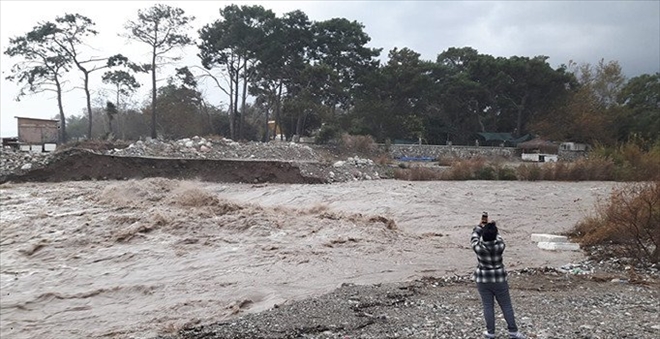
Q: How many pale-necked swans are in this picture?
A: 0